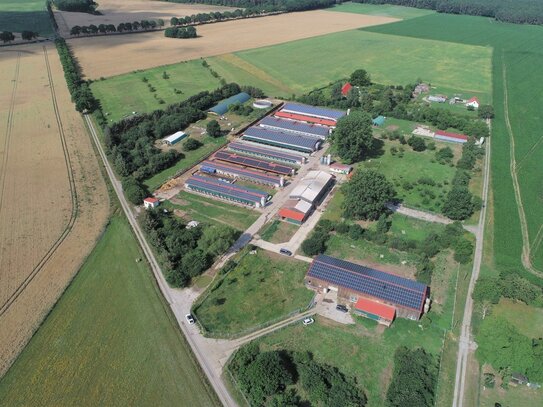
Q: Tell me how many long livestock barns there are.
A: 8